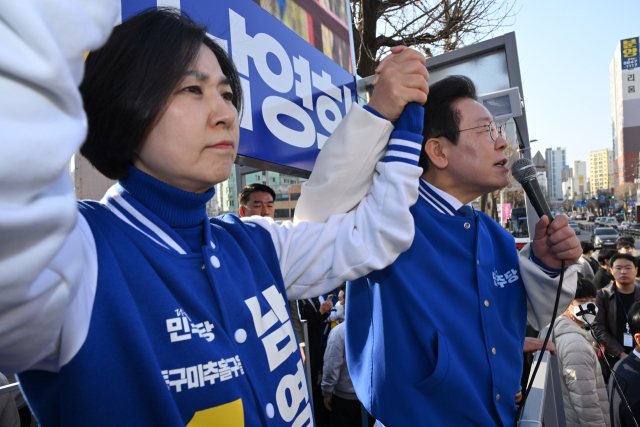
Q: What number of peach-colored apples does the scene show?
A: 0